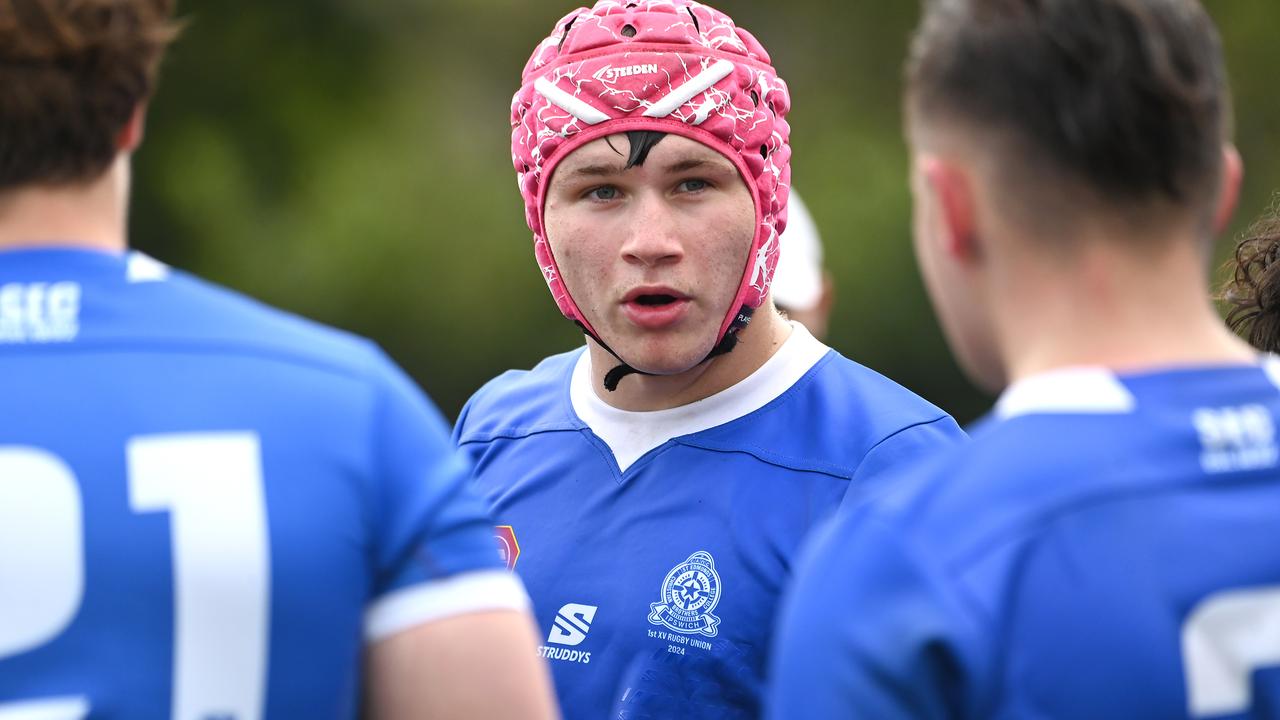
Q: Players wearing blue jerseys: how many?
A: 3